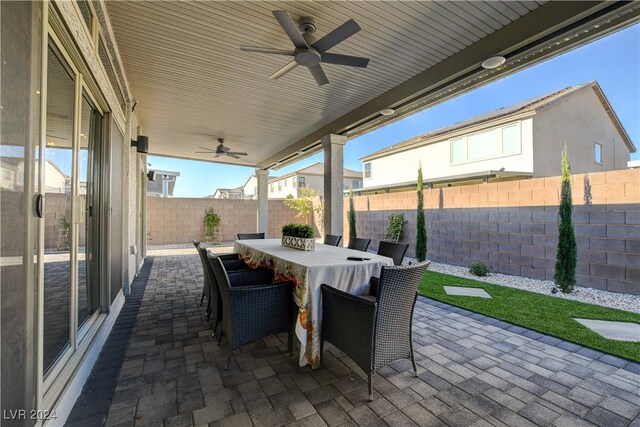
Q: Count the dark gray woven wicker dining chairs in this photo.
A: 8